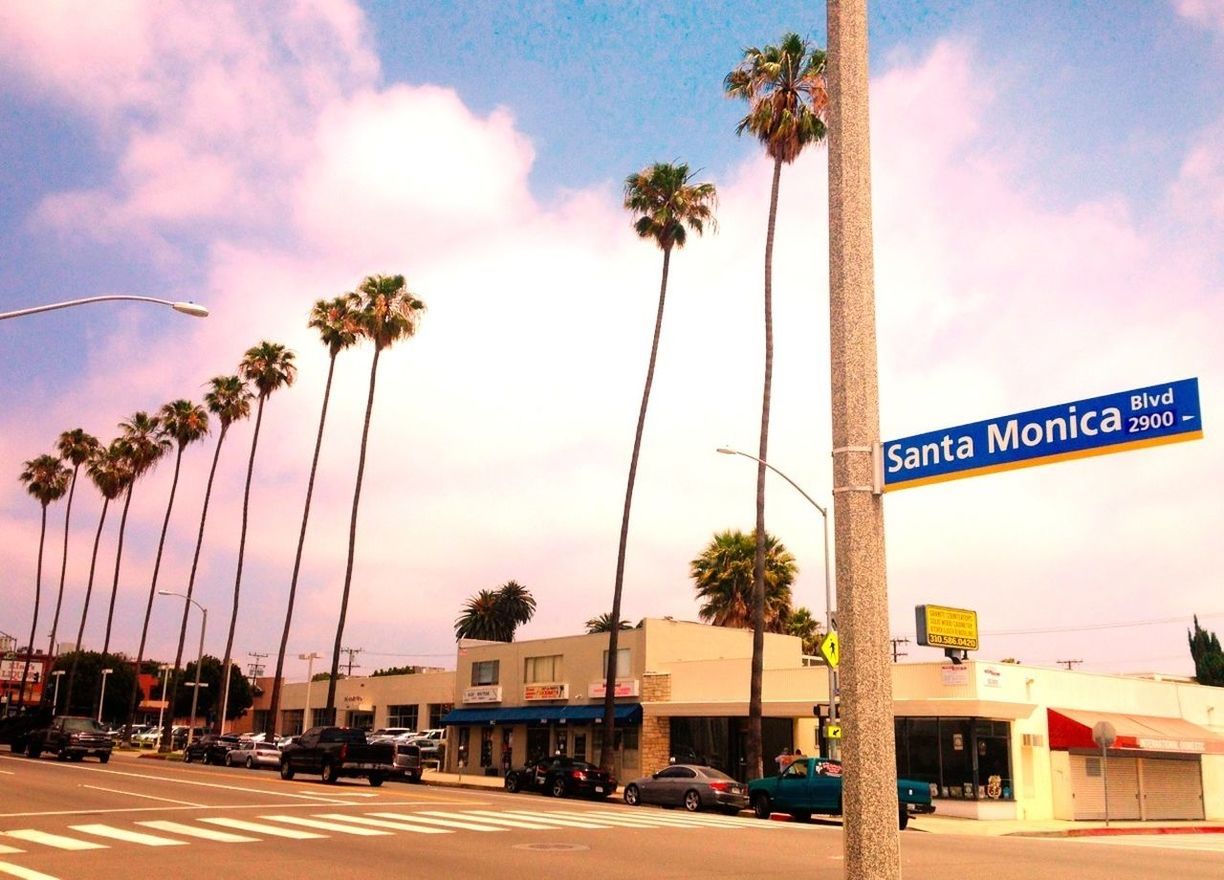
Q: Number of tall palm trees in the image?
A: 11